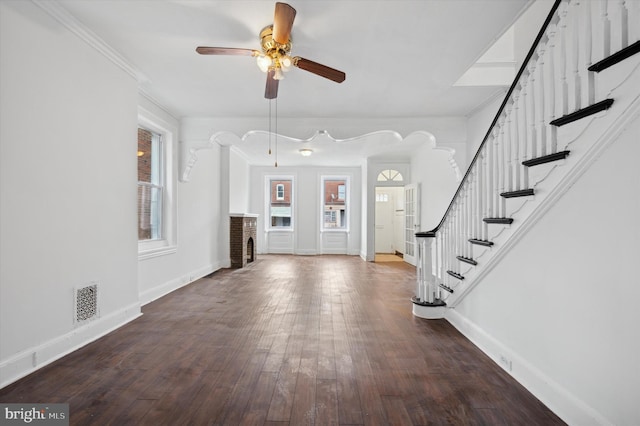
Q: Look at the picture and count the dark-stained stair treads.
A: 10